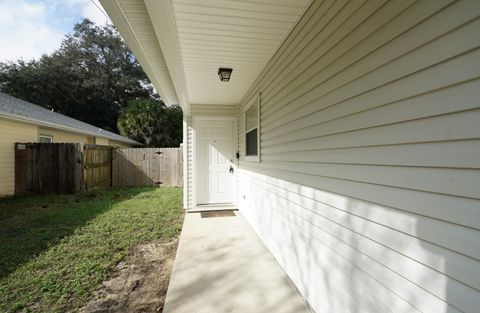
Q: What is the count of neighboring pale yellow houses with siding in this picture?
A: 1